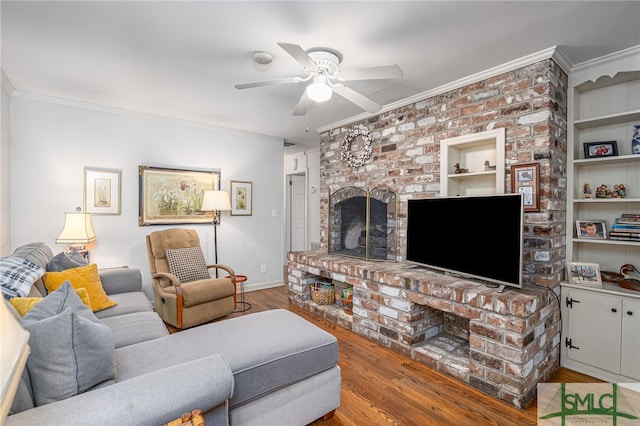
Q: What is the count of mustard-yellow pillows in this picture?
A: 2